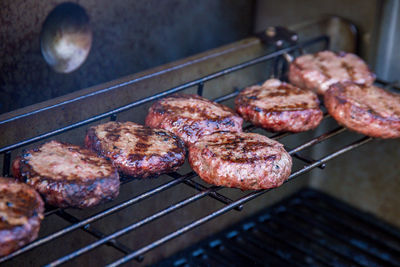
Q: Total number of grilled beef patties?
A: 8